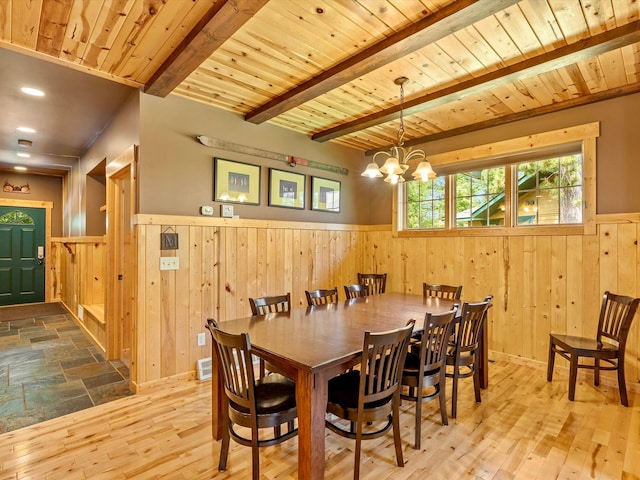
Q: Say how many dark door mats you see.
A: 1